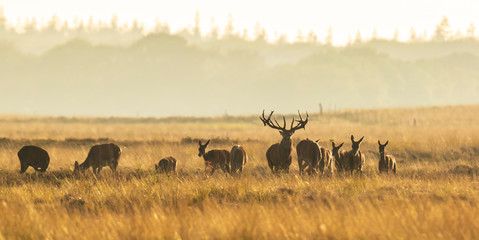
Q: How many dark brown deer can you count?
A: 11